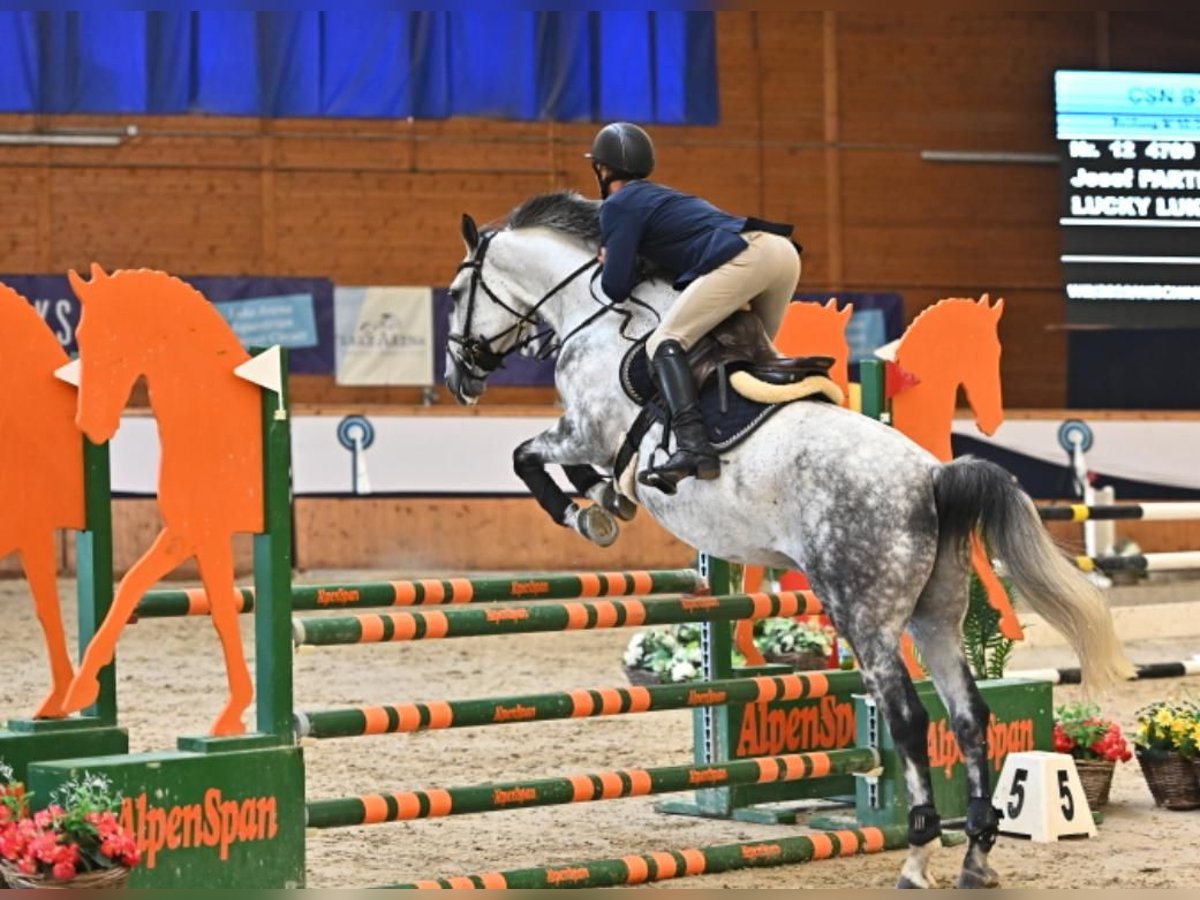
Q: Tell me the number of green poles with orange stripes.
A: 5